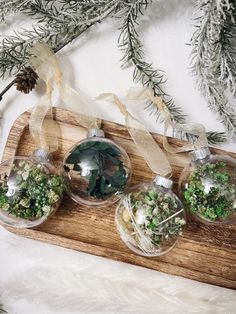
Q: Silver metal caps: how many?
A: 4